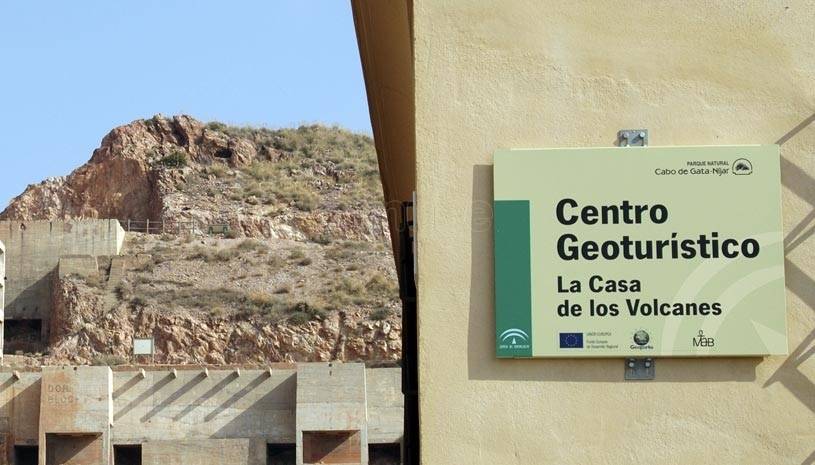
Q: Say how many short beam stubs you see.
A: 6